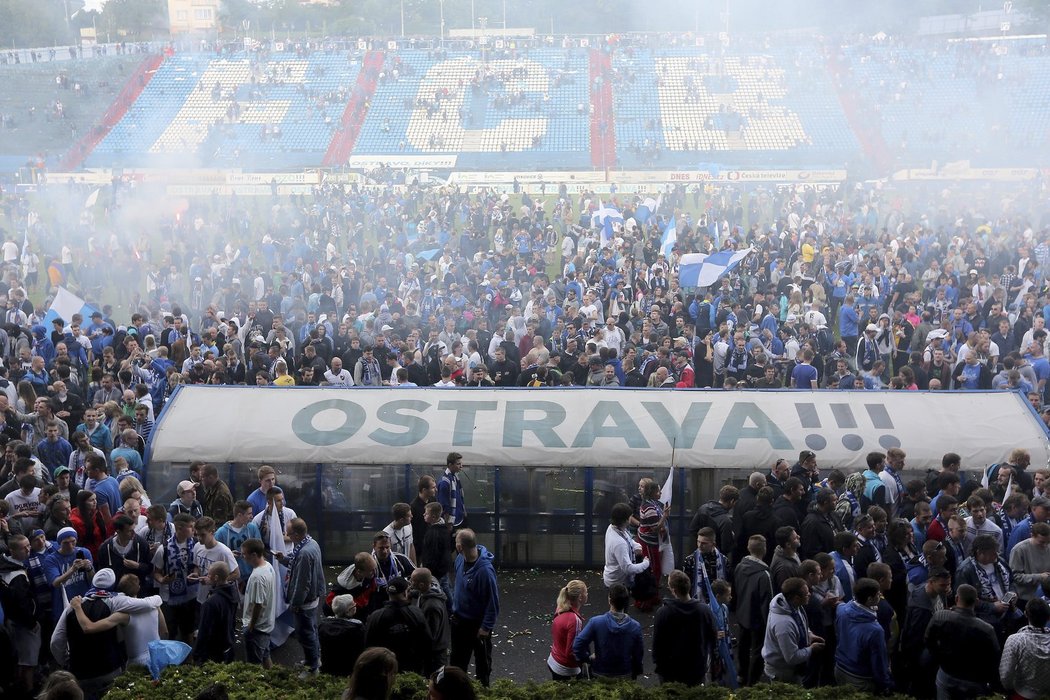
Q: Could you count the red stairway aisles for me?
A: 4